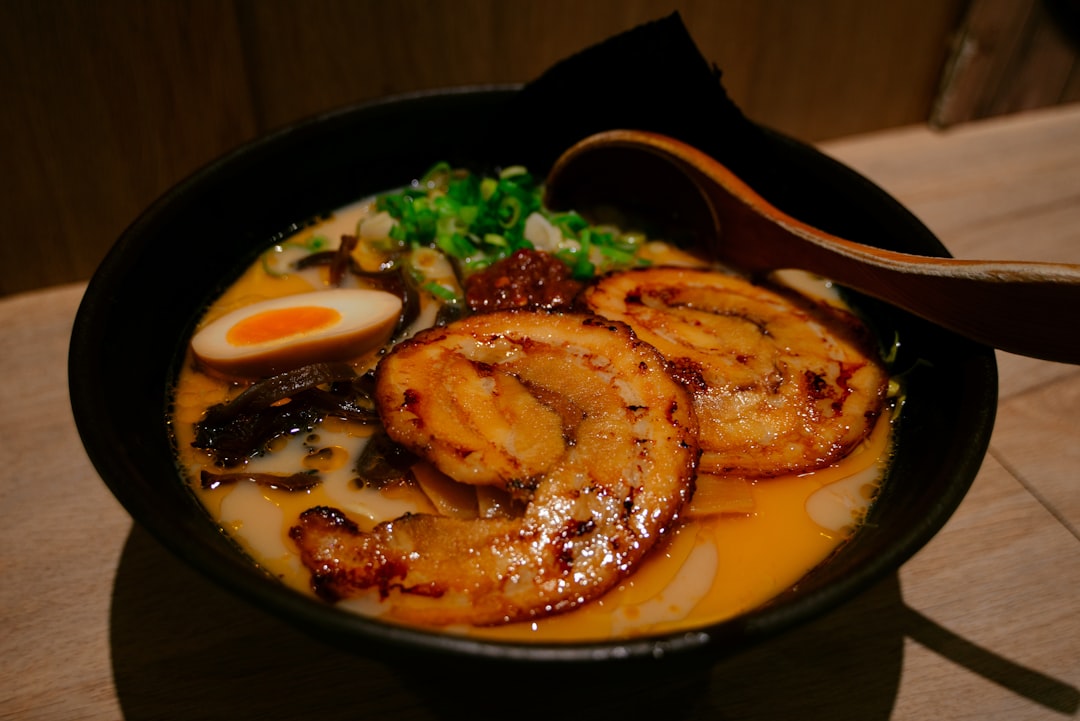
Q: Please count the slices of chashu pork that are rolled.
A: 2